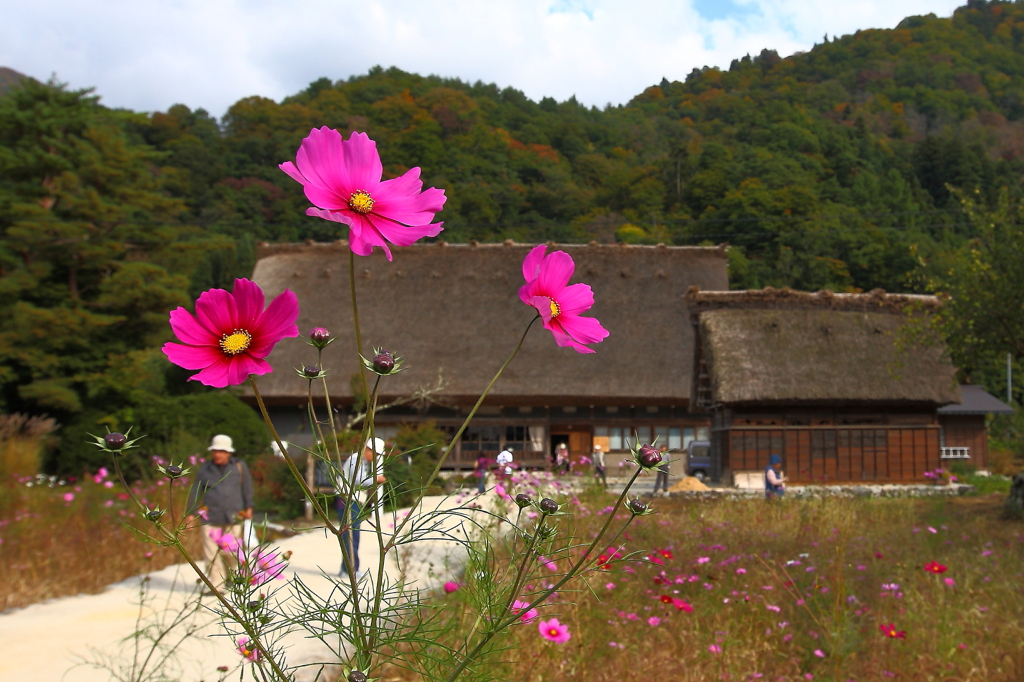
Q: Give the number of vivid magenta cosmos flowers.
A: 3